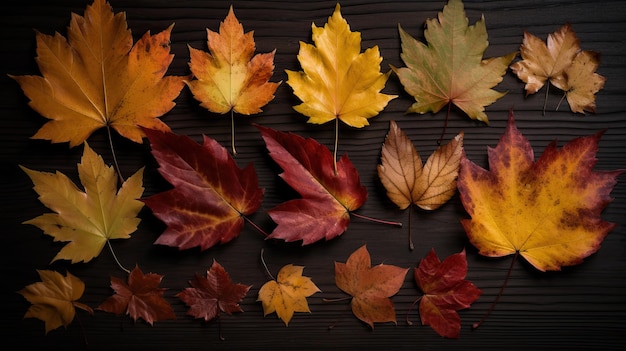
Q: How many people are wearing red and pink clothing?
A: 0